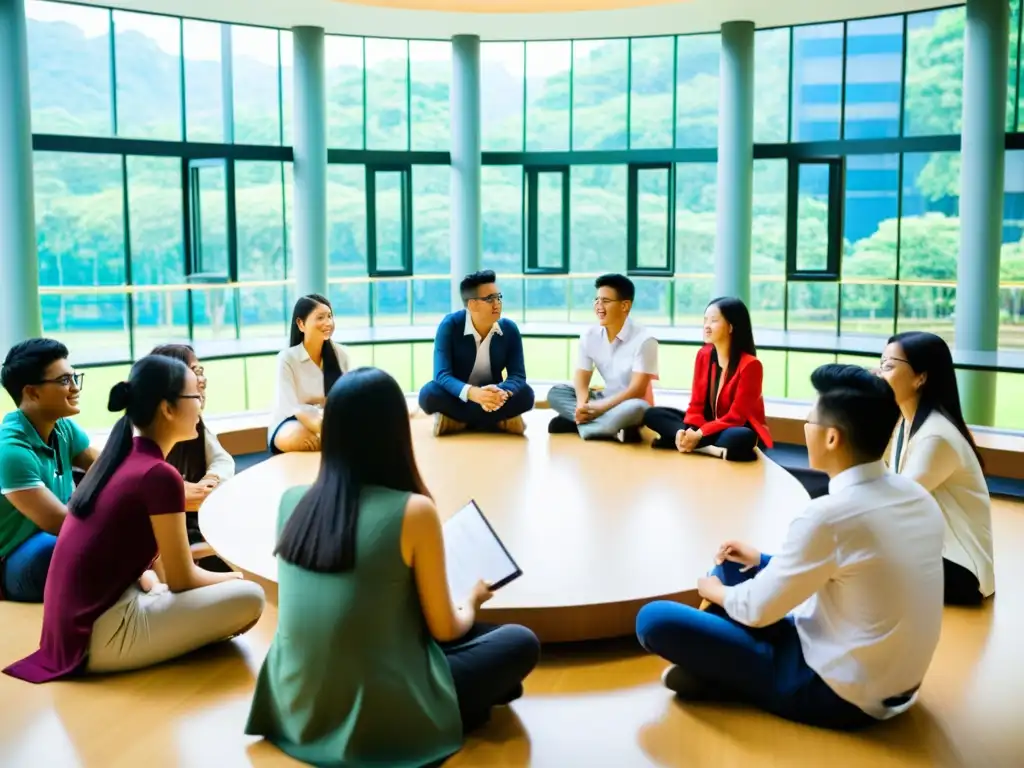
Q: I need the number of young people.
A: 10